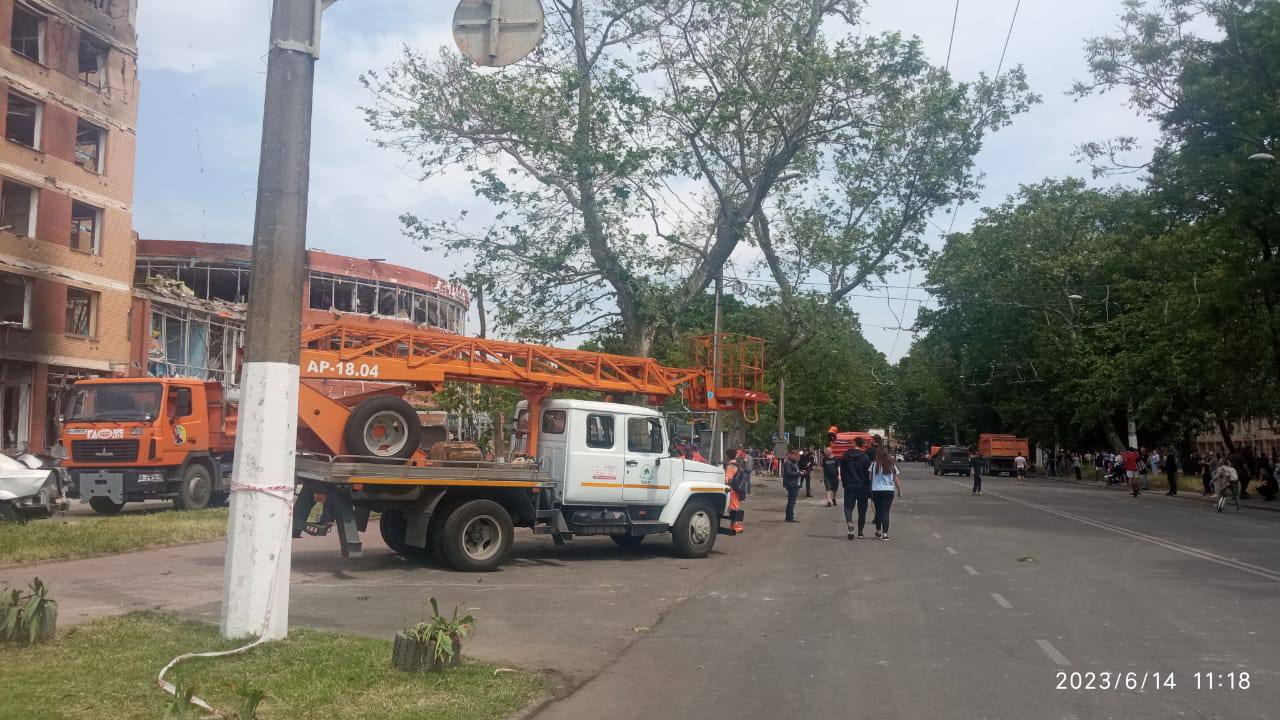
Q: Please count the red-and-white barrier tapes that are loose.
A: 1